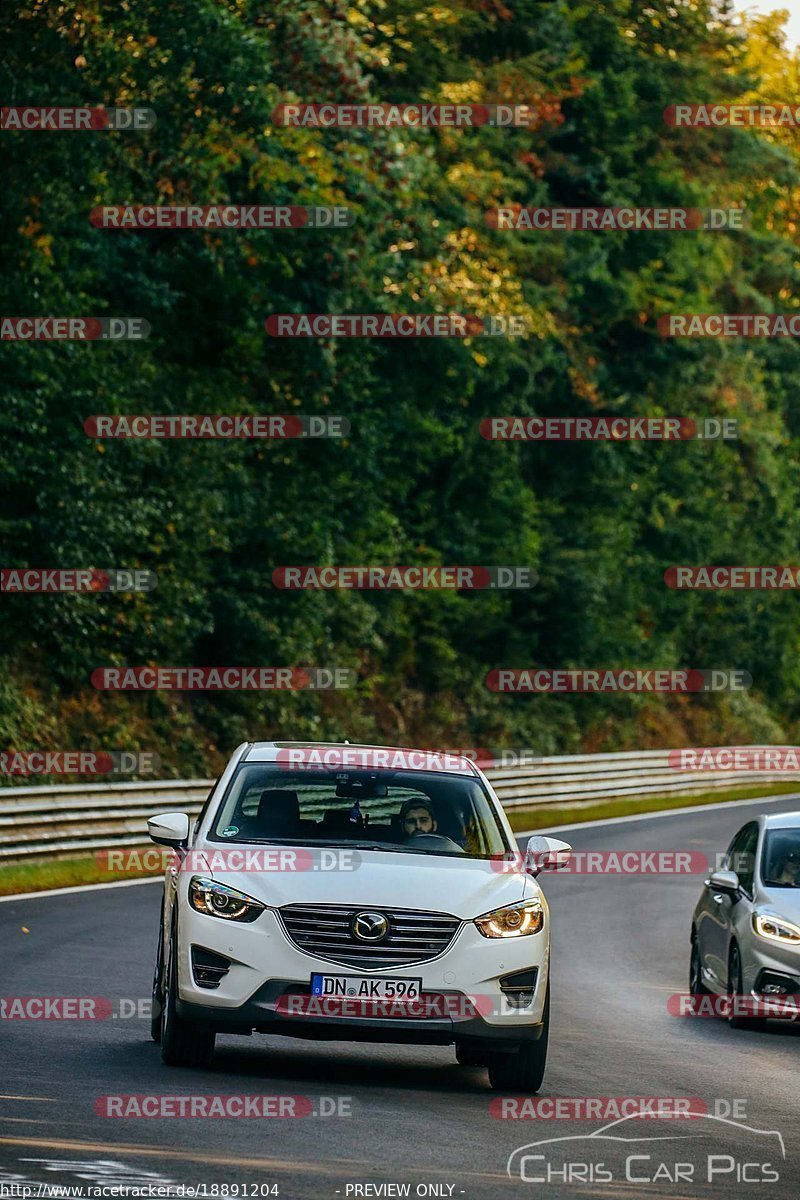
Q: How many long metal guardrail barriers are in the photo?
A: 1